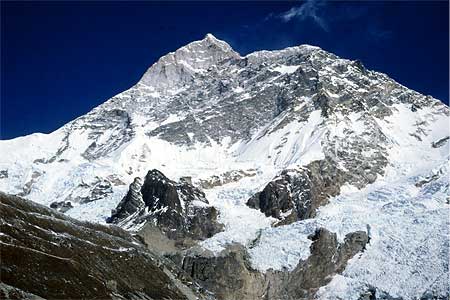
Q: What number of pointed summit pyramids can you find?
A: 1